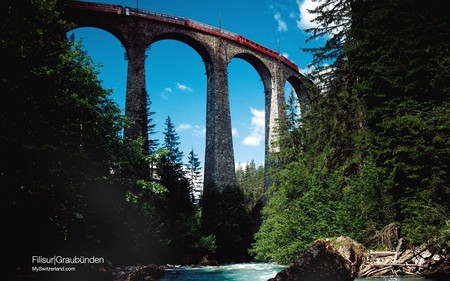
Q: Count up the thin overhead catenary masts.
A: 3